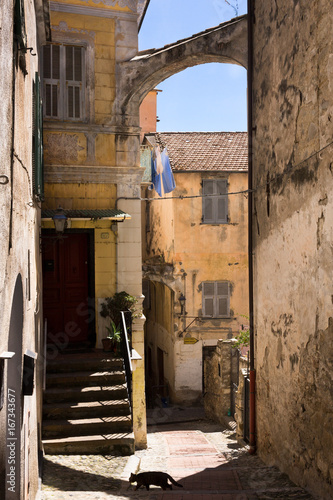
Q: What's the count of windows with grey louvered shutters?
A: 3